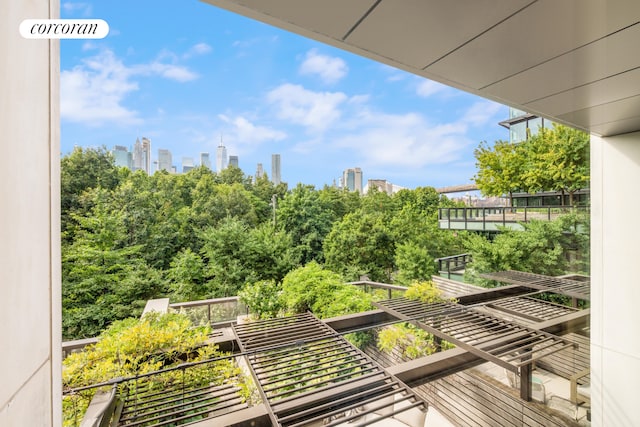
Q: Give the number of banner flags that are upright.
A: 0